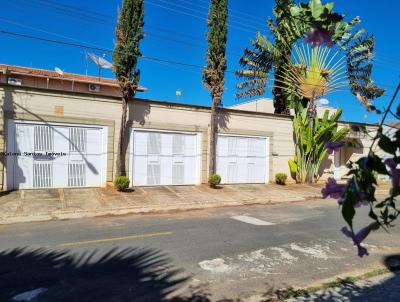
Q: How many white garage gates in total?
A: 3